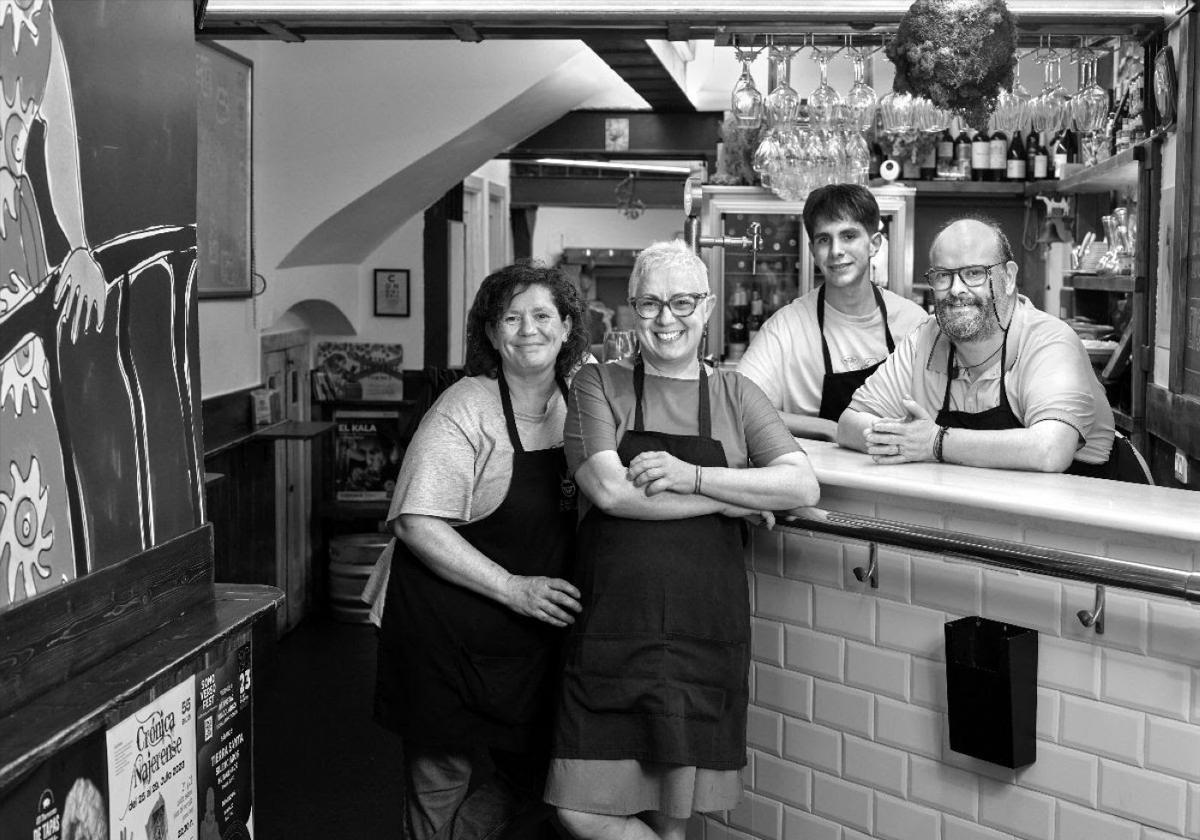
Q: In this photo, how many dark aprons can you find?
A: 4